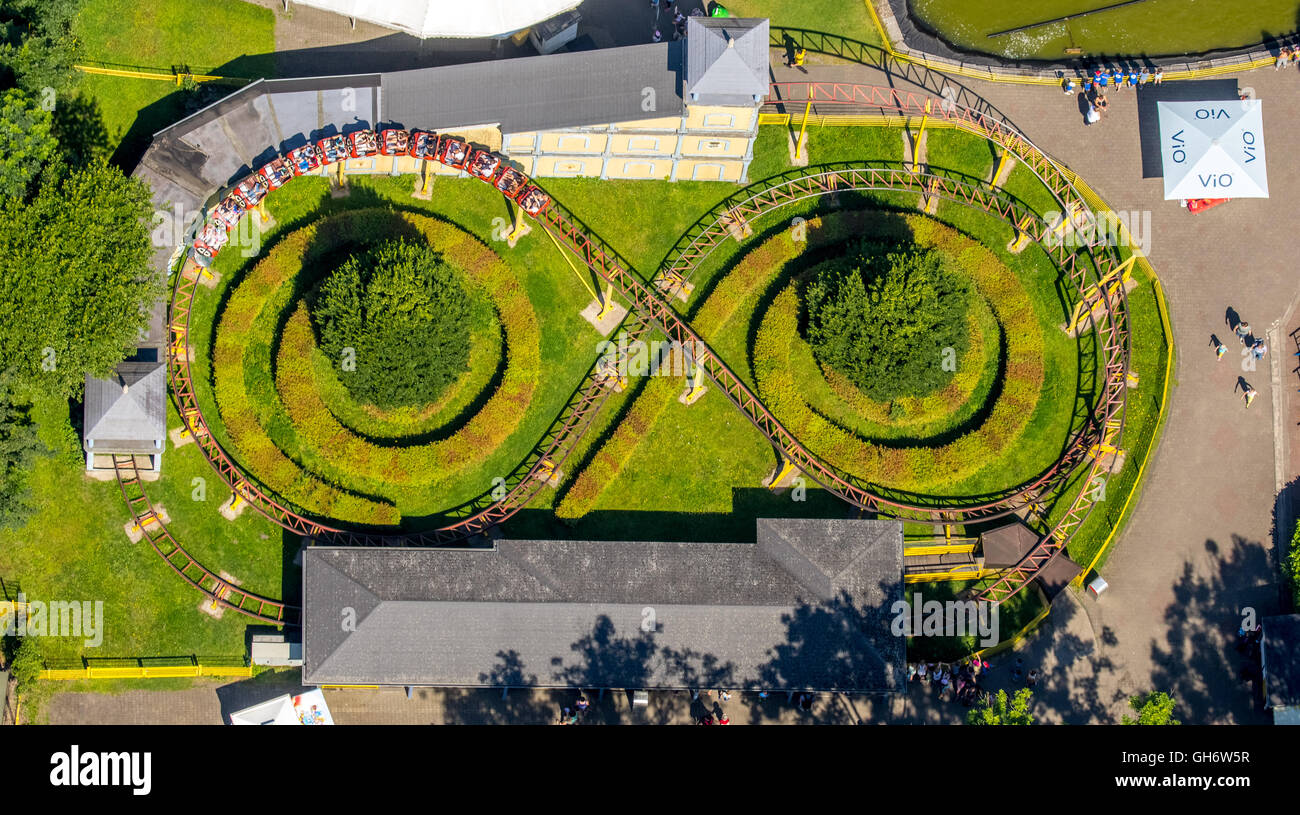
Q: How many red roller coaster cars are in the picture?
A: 13